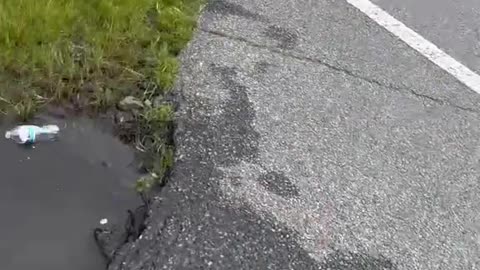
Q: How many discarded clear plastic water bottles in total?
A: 1